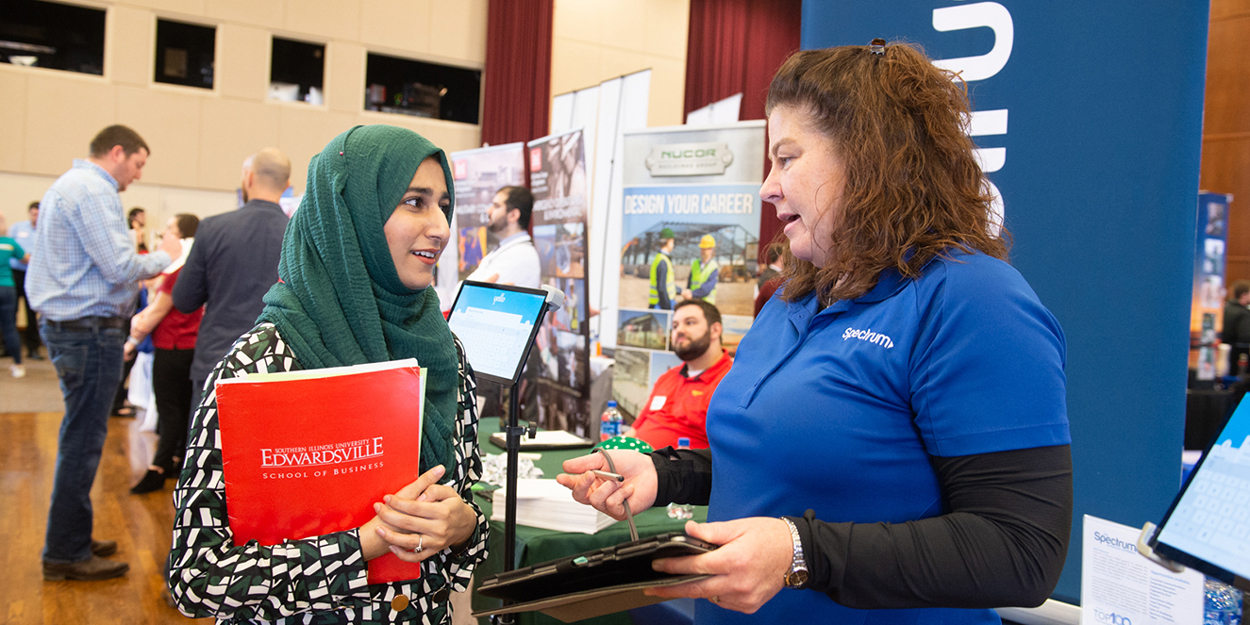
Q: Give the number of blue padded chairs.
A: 0